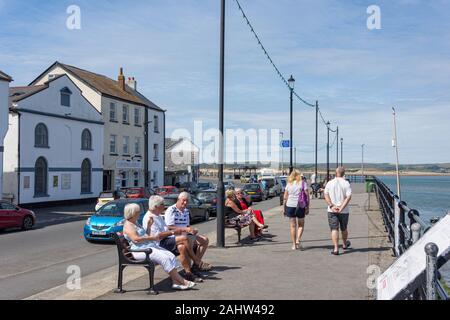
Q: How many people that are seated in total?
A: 5